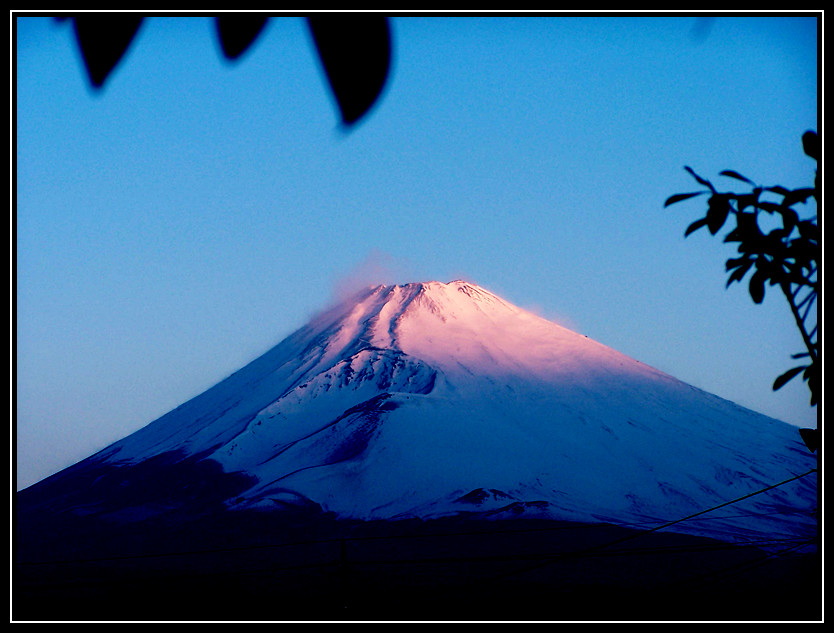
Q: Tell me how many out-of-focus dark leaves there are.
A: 3